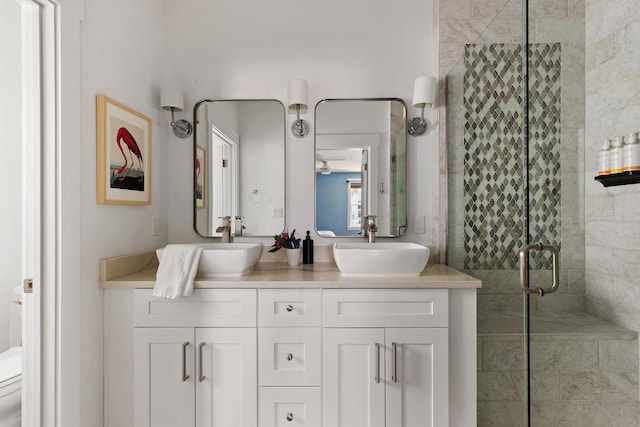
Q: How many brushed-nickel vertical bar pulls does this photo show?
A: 4